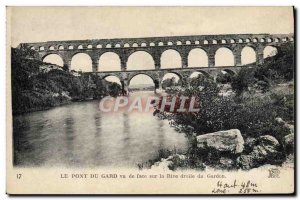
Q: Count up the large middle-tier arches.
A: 9